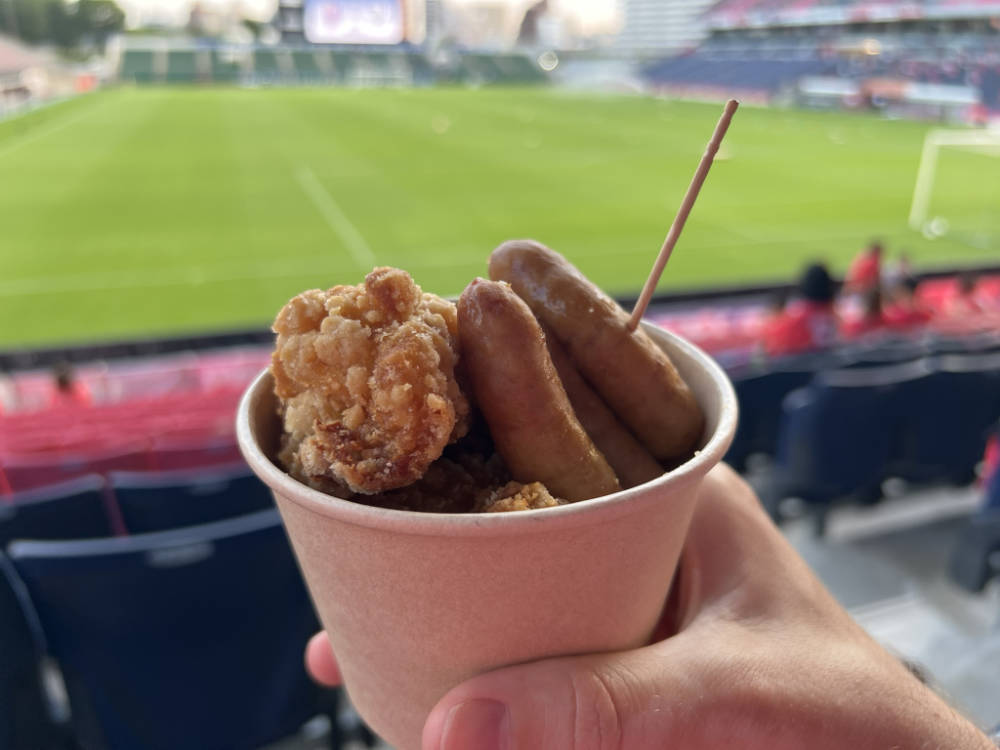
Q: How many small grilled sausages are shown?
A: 3